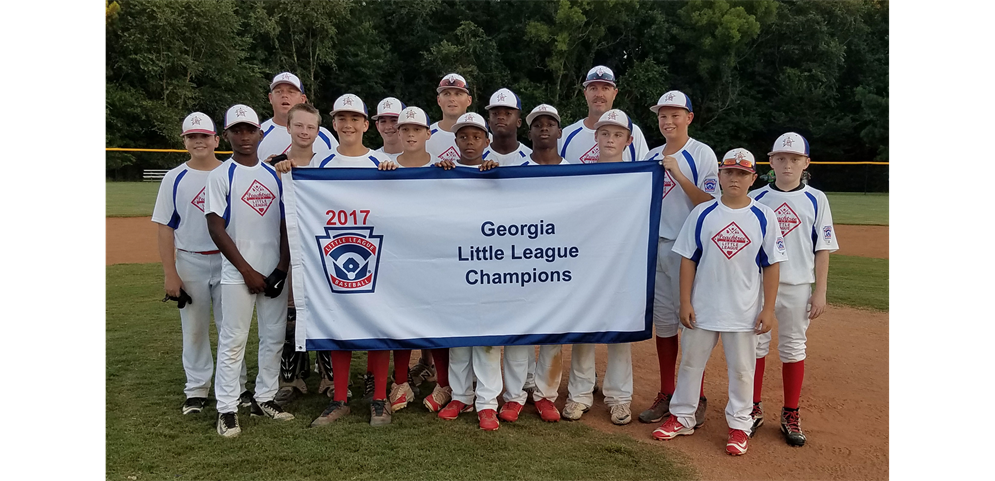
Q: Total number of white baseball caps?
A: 15